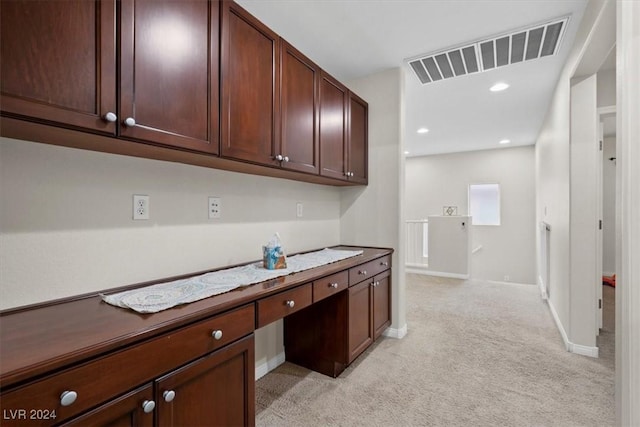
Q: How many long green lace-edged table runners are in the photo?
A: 0